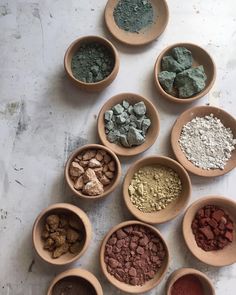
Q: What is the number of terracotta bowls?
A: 12